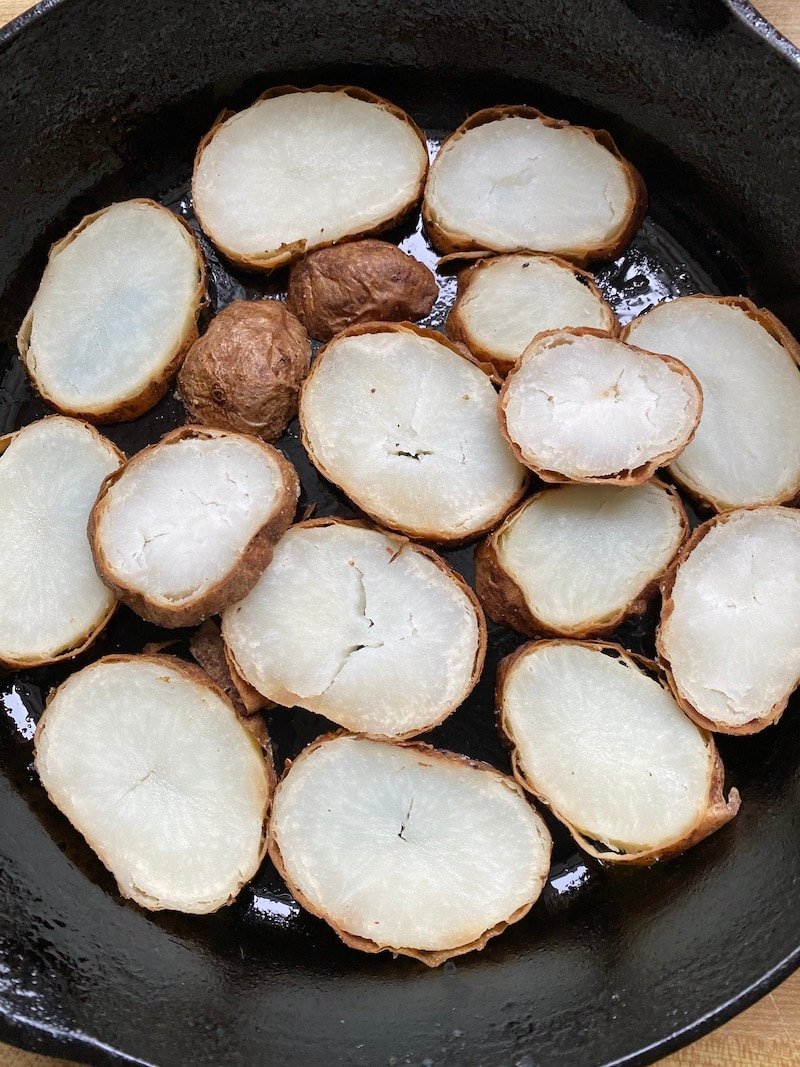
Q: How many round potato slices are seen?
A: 15